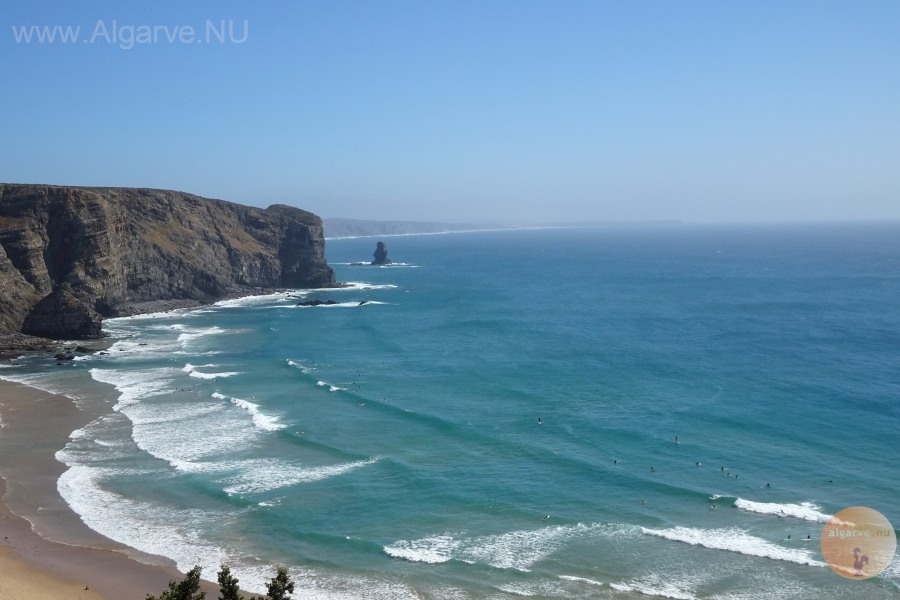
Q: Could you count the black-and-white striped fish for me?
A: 0